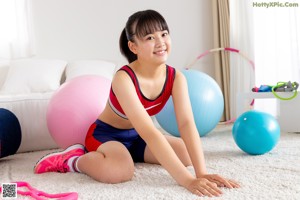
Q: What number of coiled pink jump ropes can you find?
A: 1